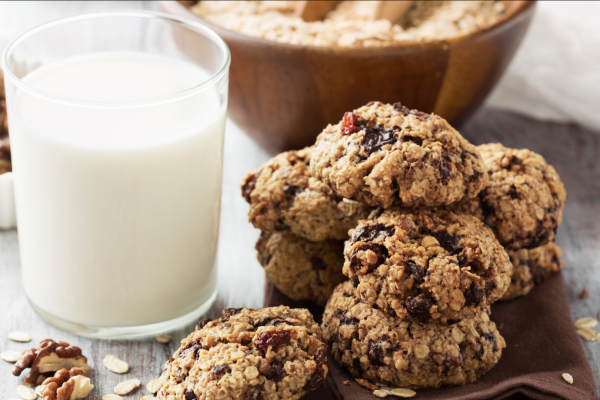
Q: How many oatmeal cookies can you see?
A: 8